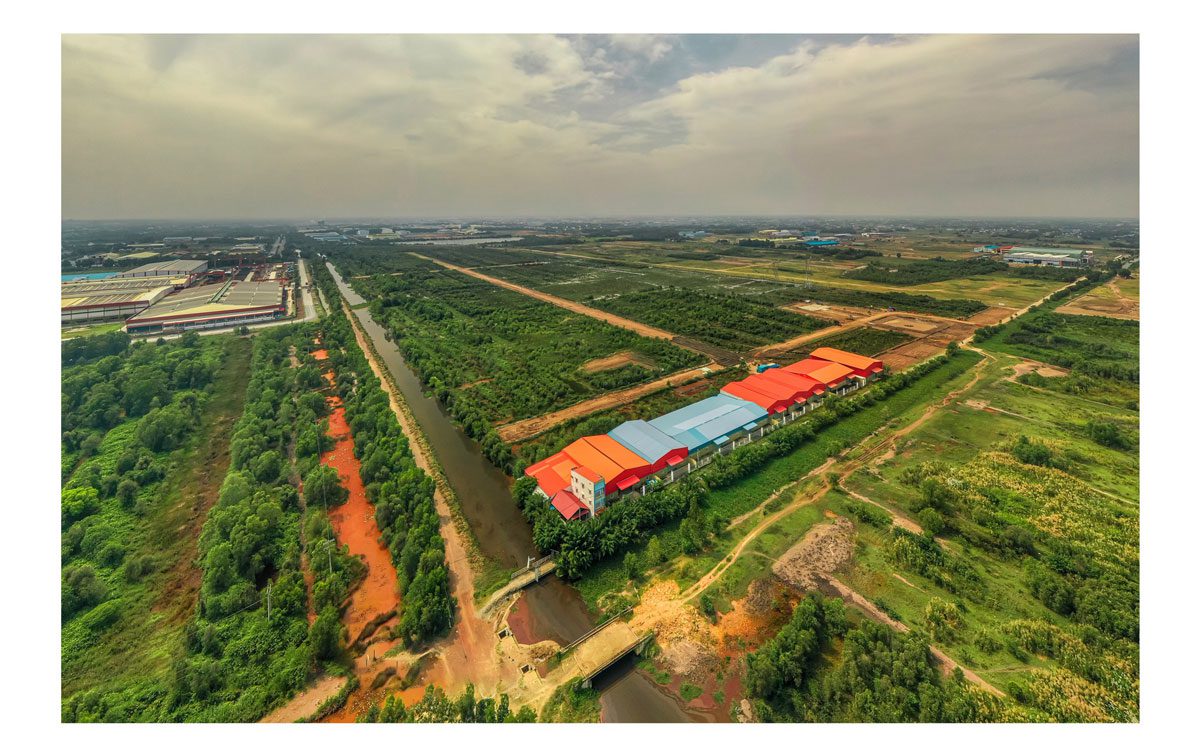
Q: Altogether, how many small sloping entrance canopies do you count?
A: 10